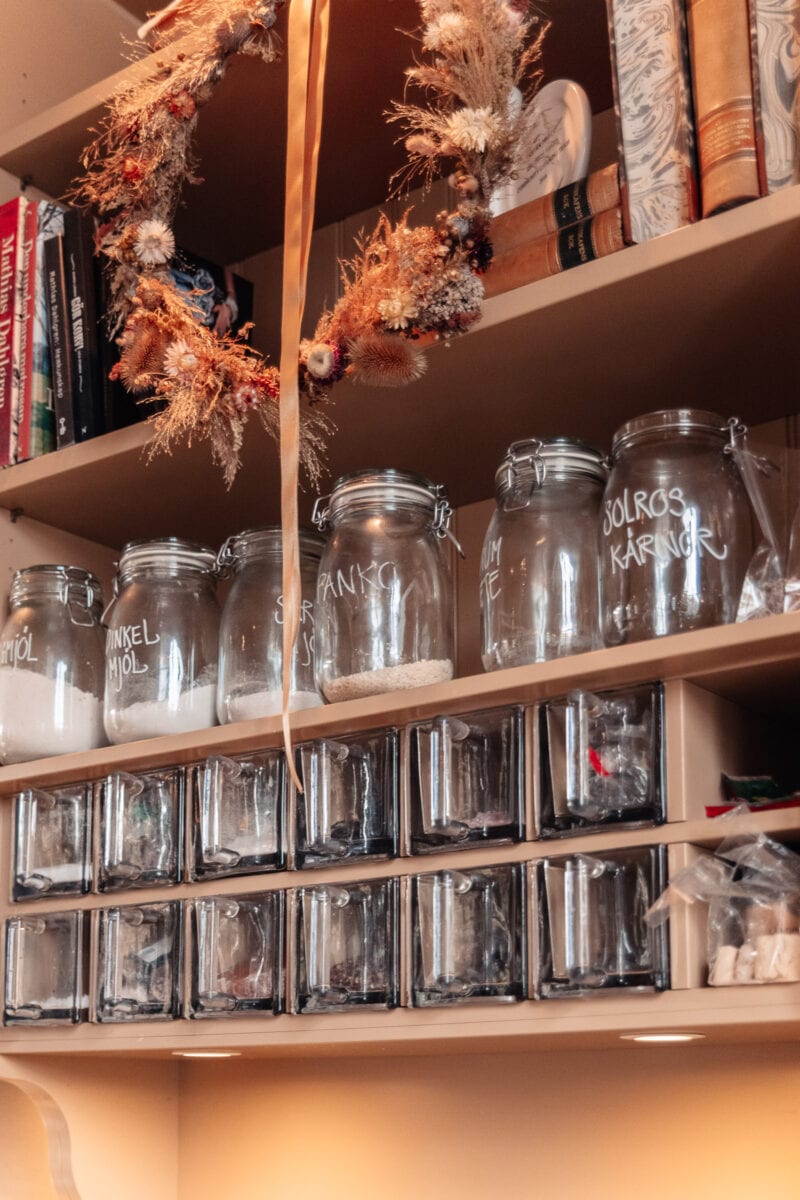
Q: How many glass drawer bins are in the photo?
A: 12